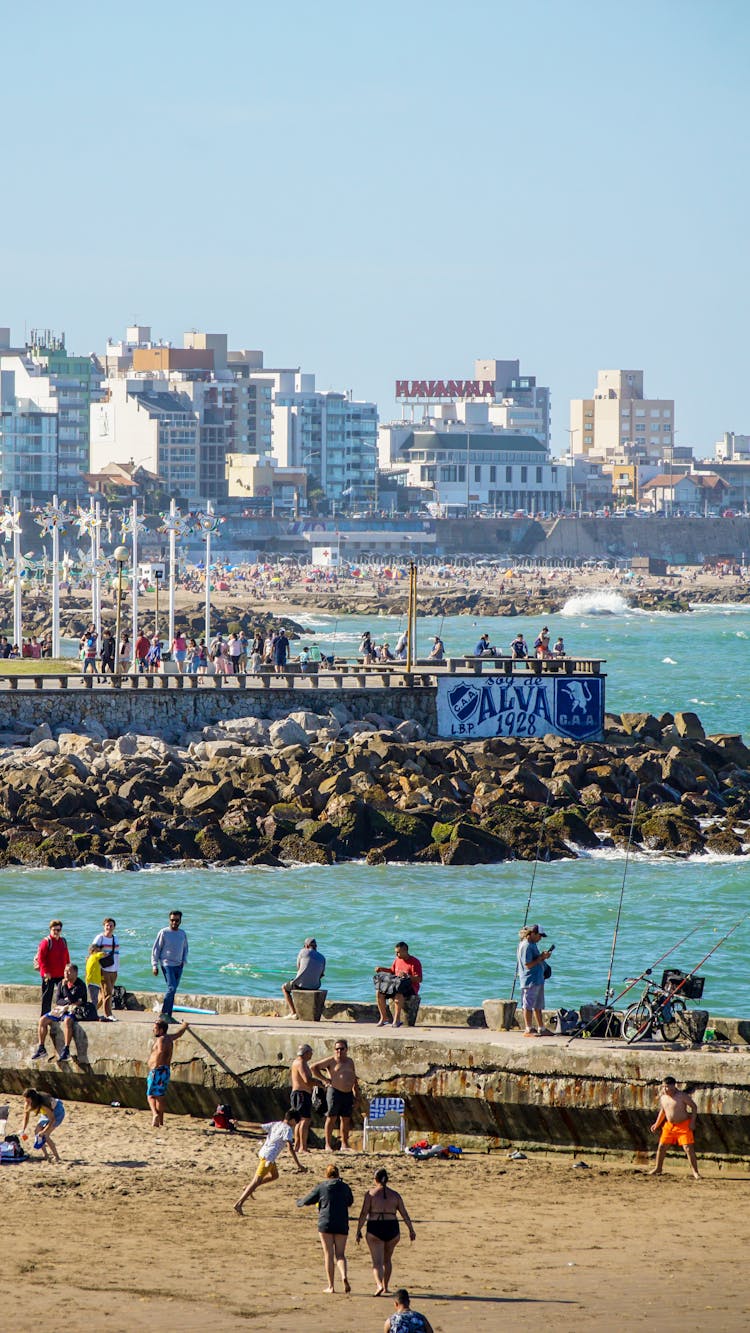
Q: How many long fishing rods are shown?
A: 4